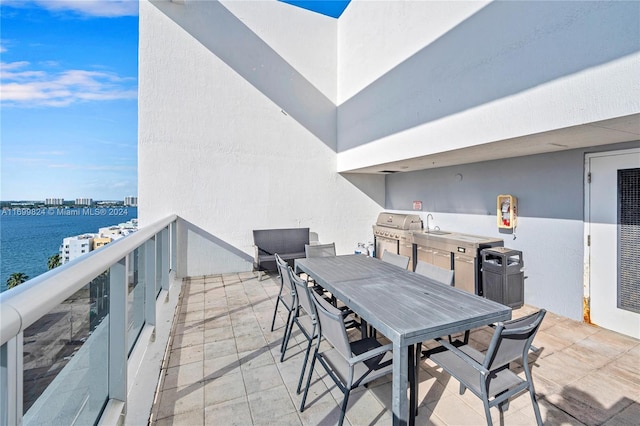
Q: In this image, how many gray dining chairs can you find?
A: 7